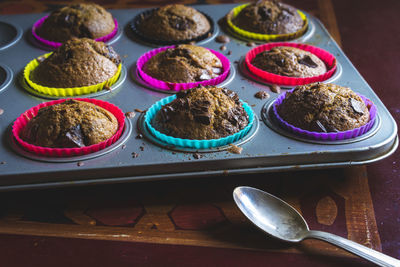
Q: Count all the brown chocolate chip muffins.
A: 9